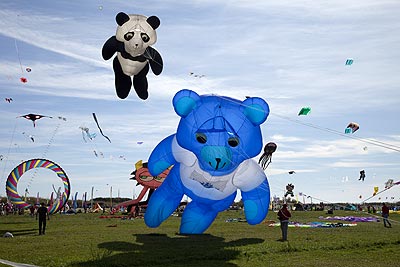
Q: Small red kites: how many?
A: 1